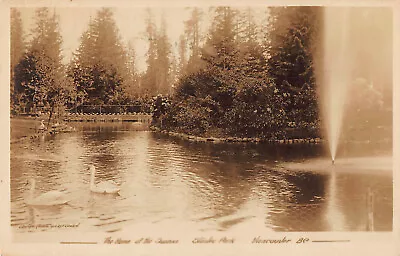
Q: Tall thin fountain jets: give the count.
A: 1